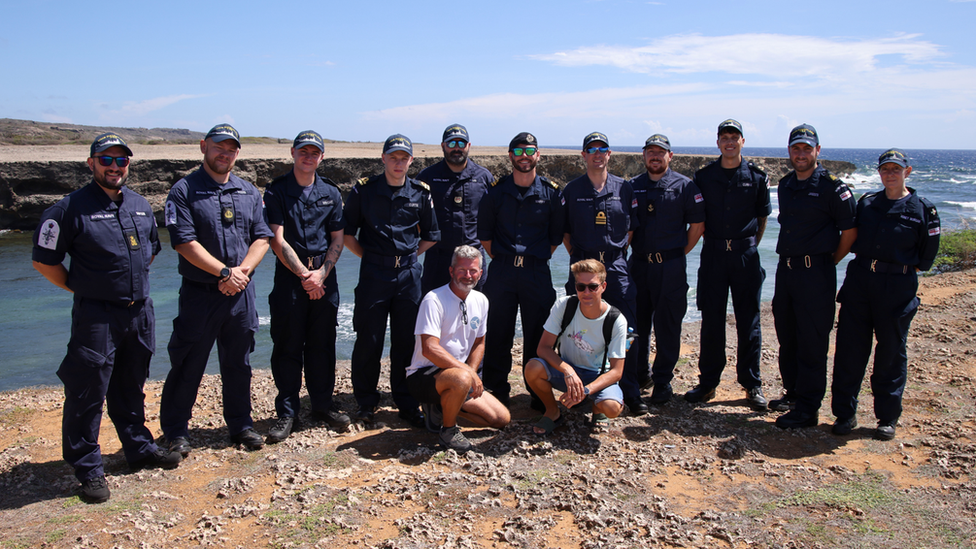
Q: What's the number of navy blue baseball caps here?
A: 10